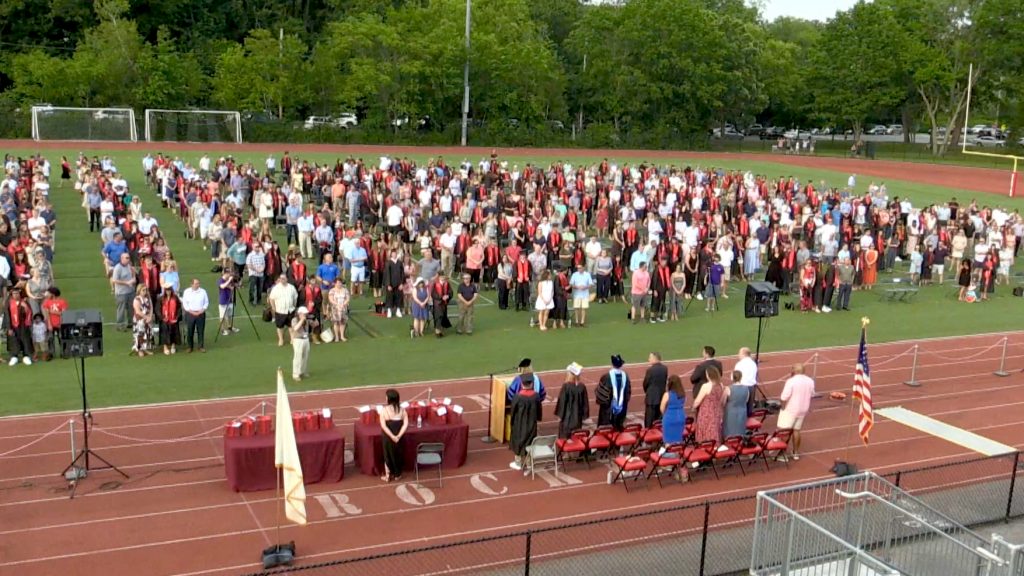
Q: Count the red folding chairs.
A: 12